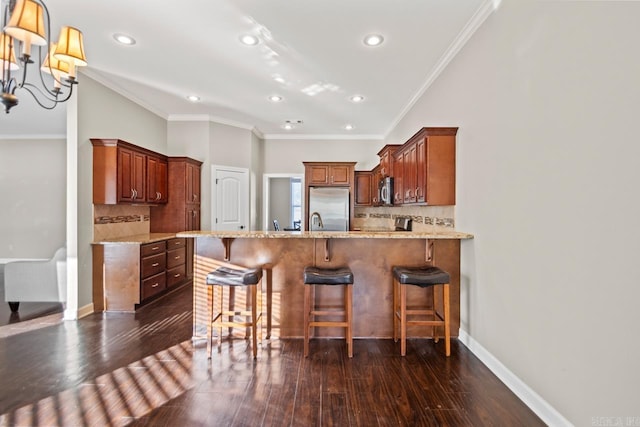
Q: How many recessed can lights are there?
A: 8